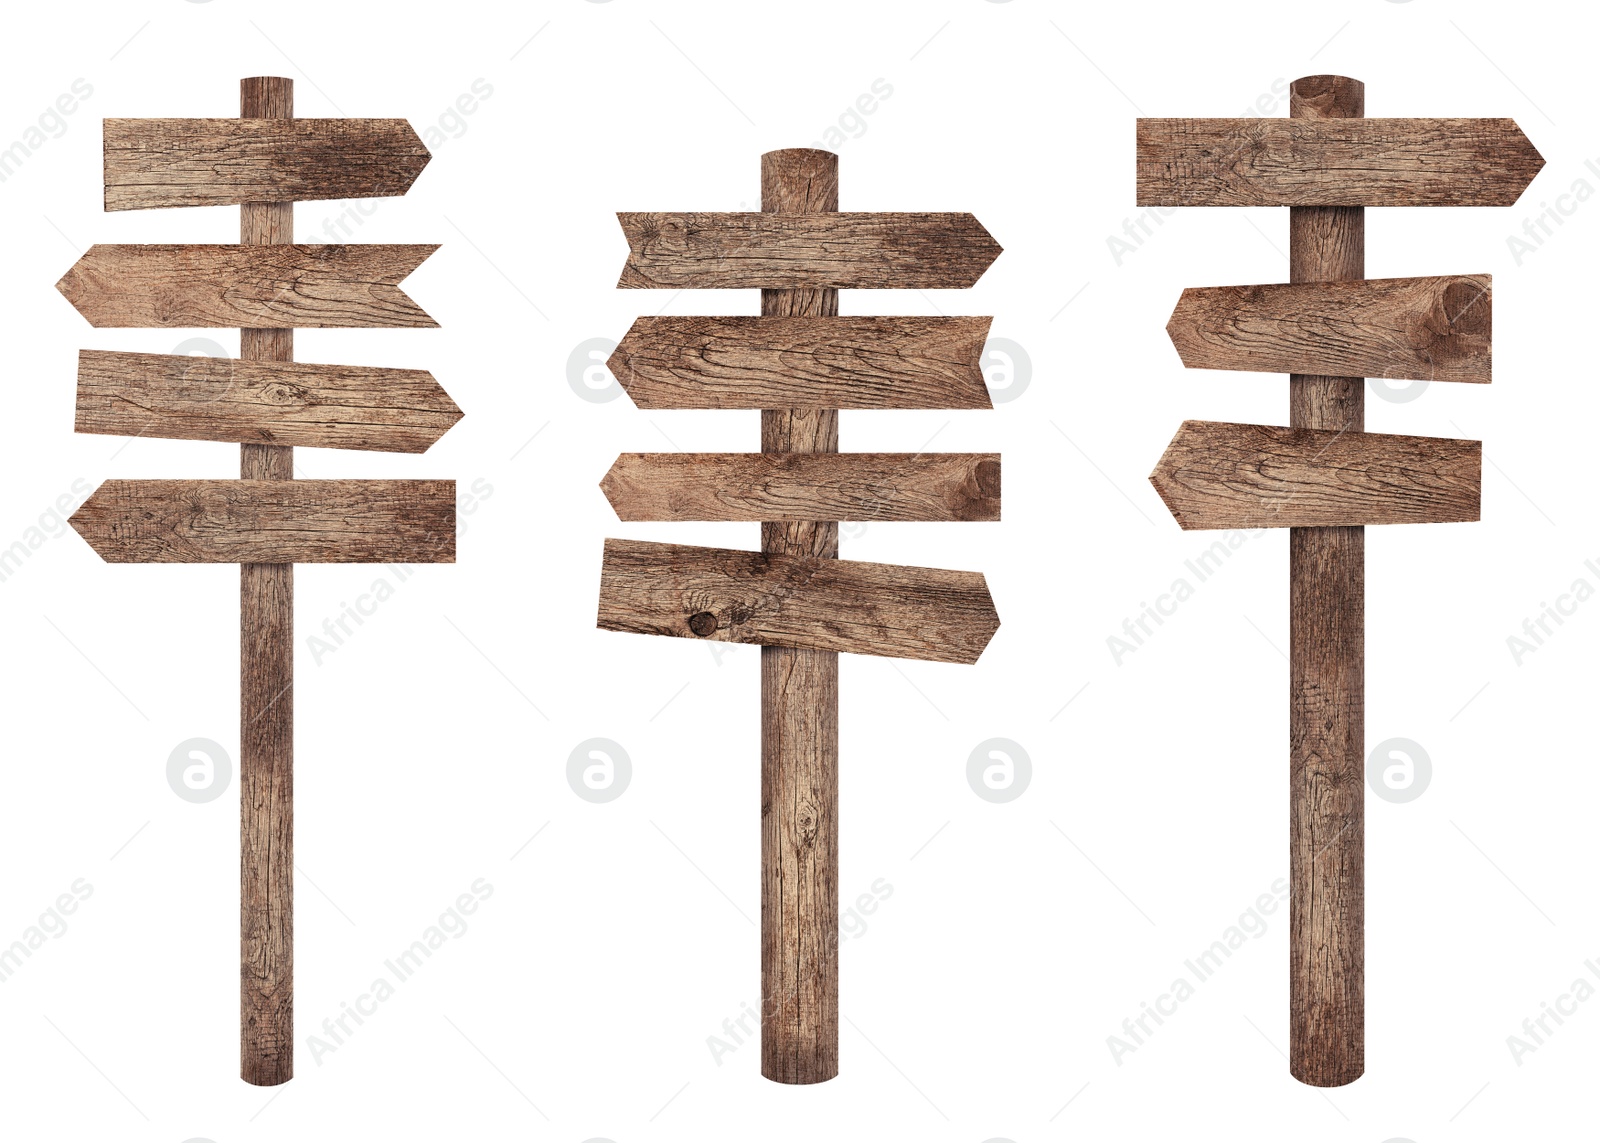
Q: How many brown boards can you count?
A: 11